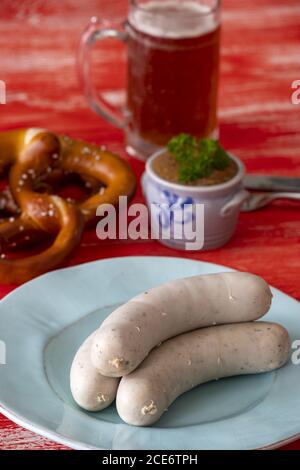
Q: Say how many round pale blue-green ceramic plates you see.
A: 1